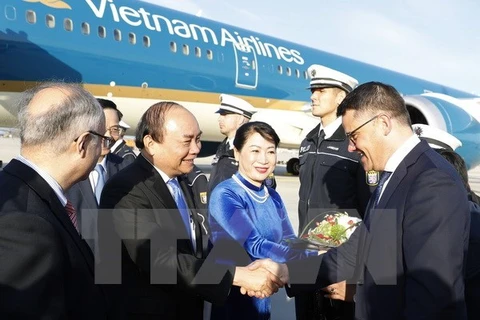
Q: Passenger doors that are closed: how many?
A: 1